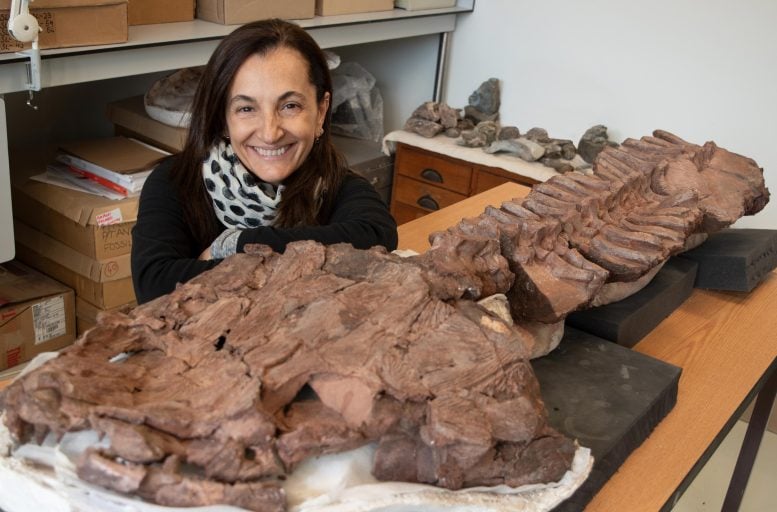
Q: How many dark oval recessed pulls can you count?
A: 2